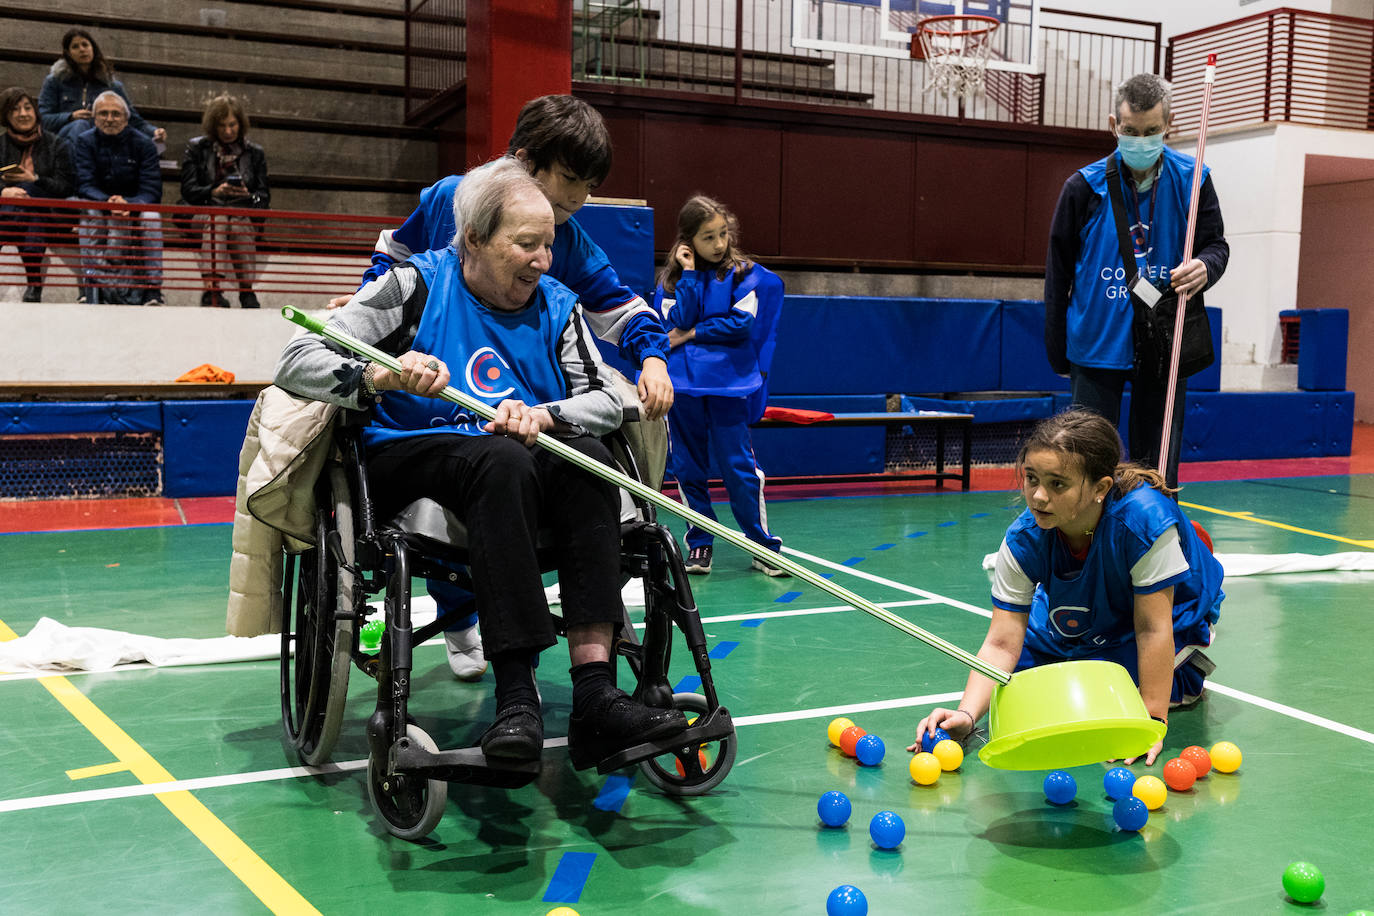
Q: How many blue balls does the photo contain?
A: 8